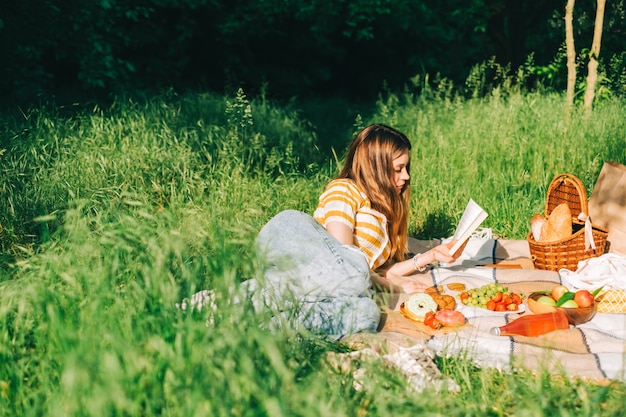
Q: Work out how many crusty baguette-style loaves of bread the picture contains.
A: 2